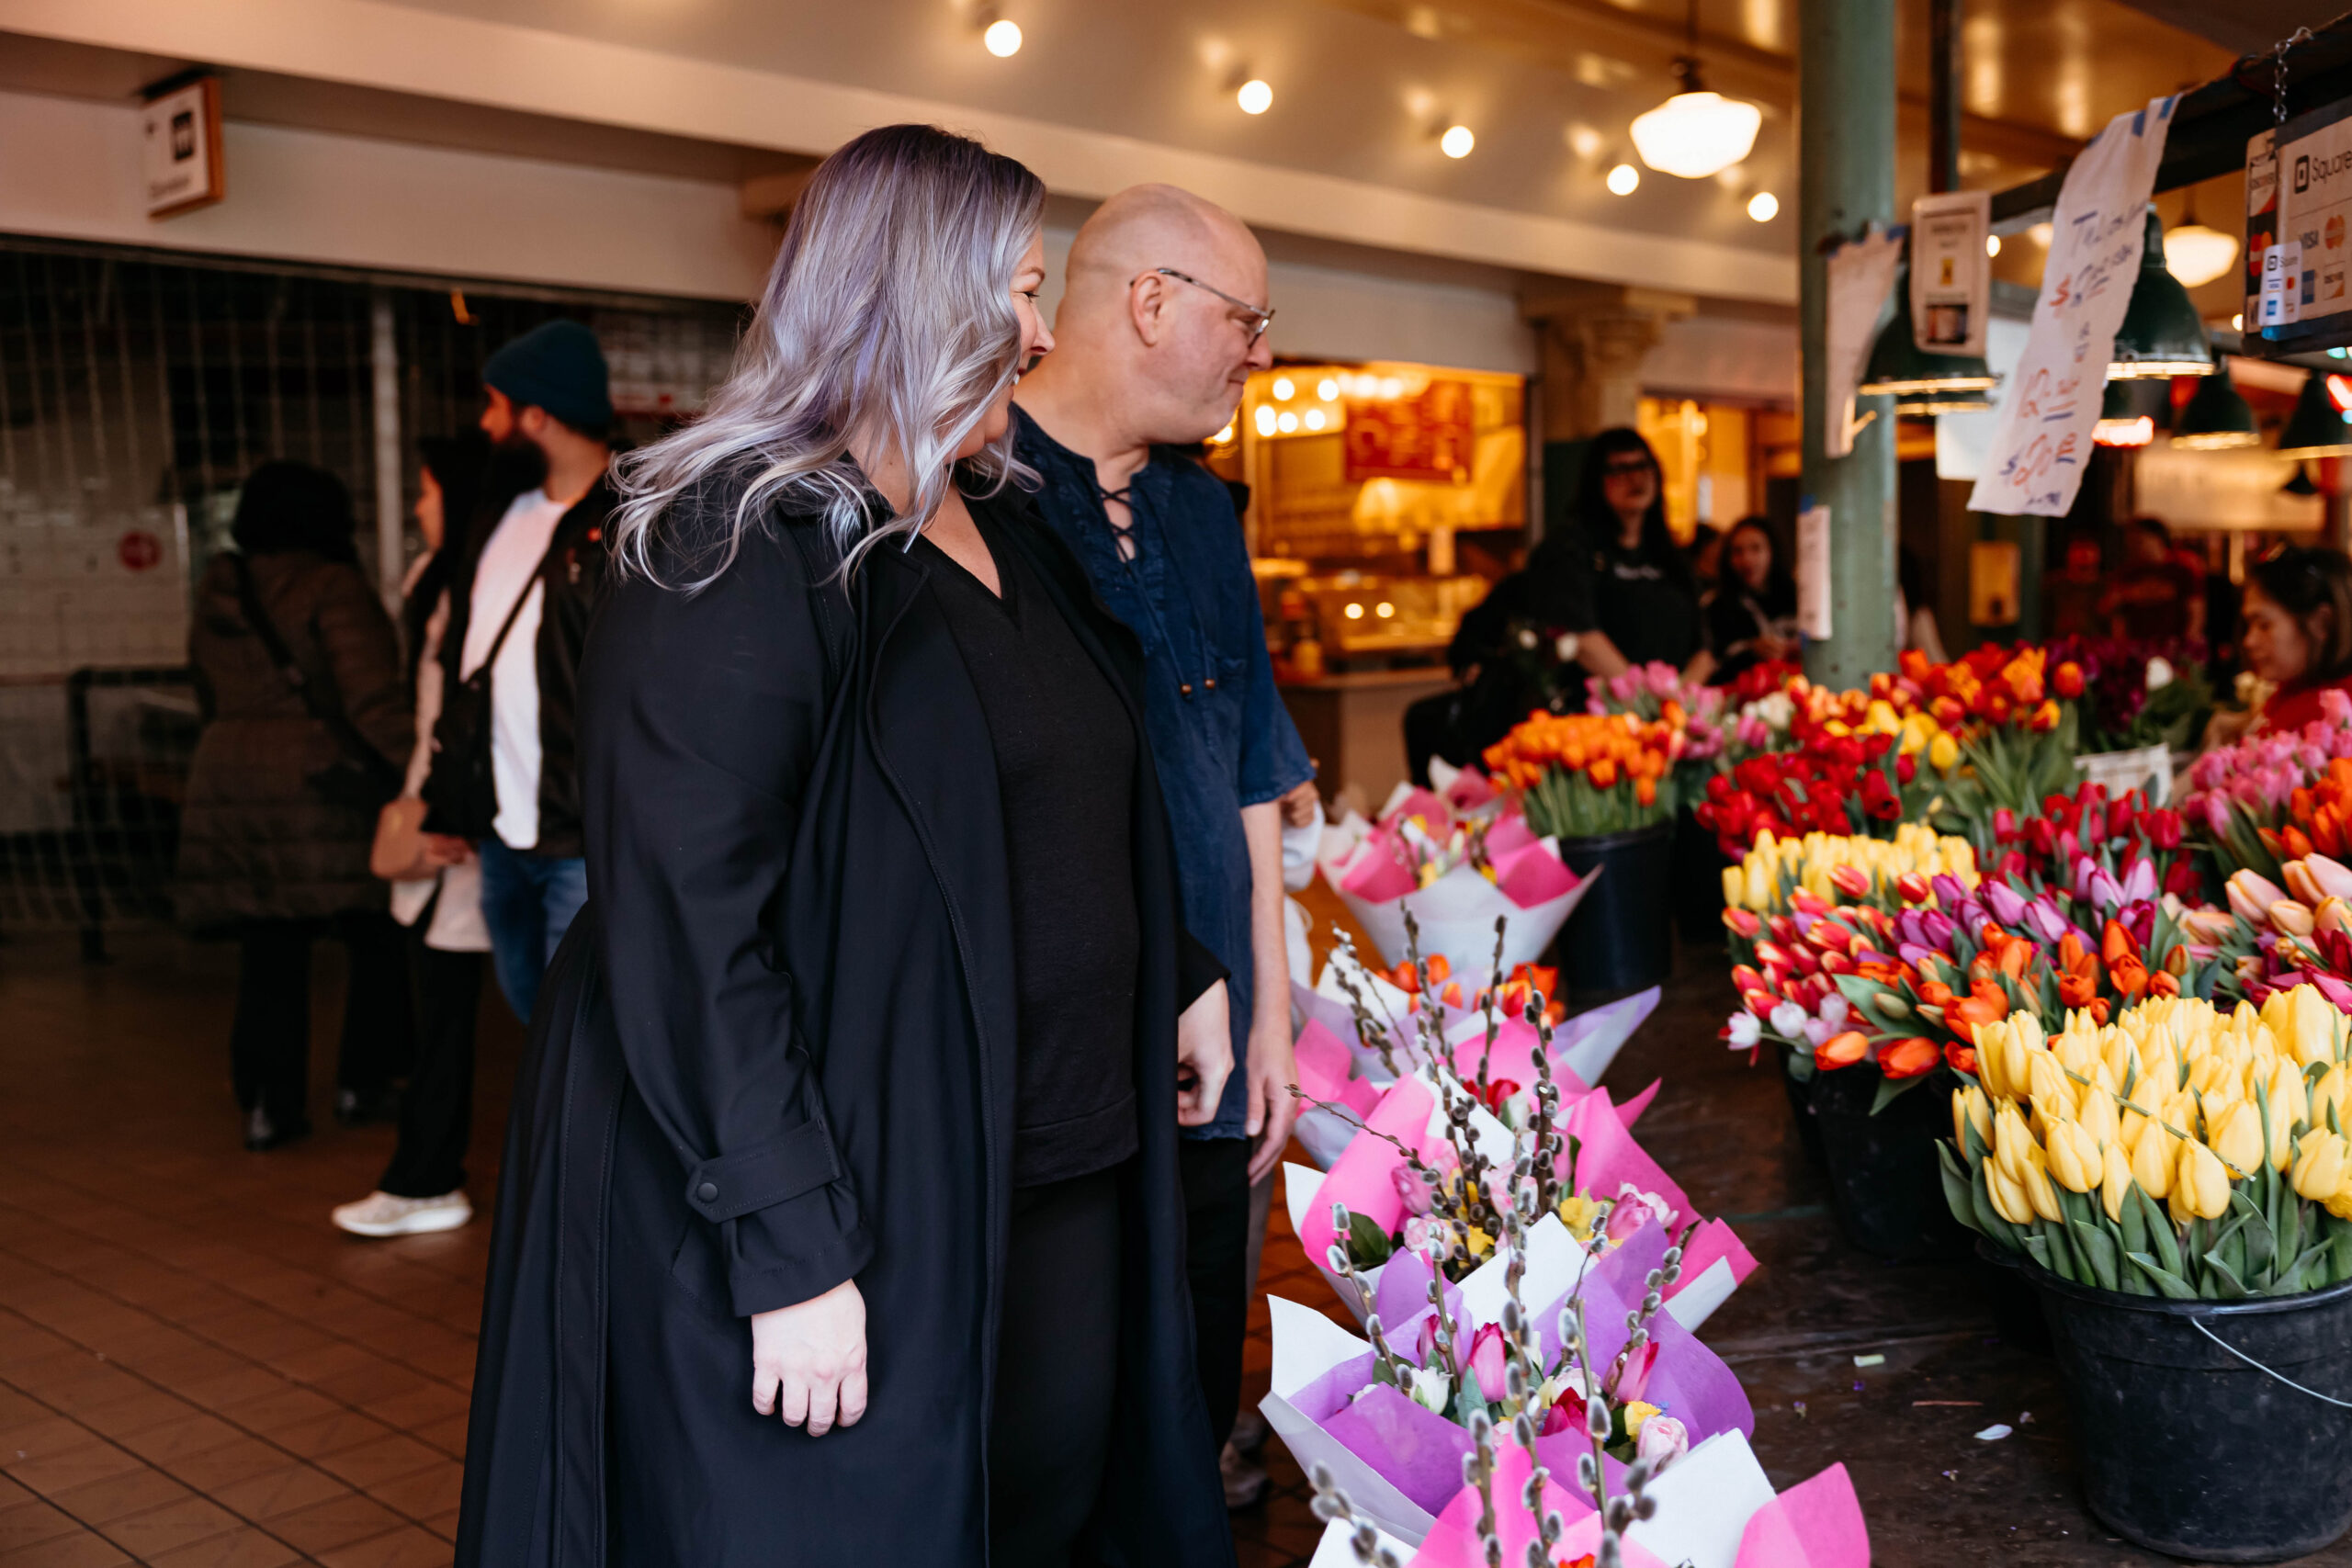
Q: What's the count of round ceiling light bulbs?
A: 5